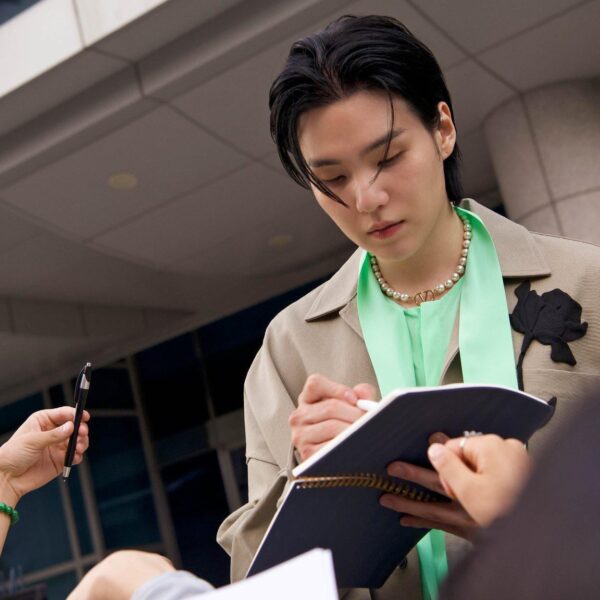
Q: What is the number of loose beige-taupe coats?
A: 1